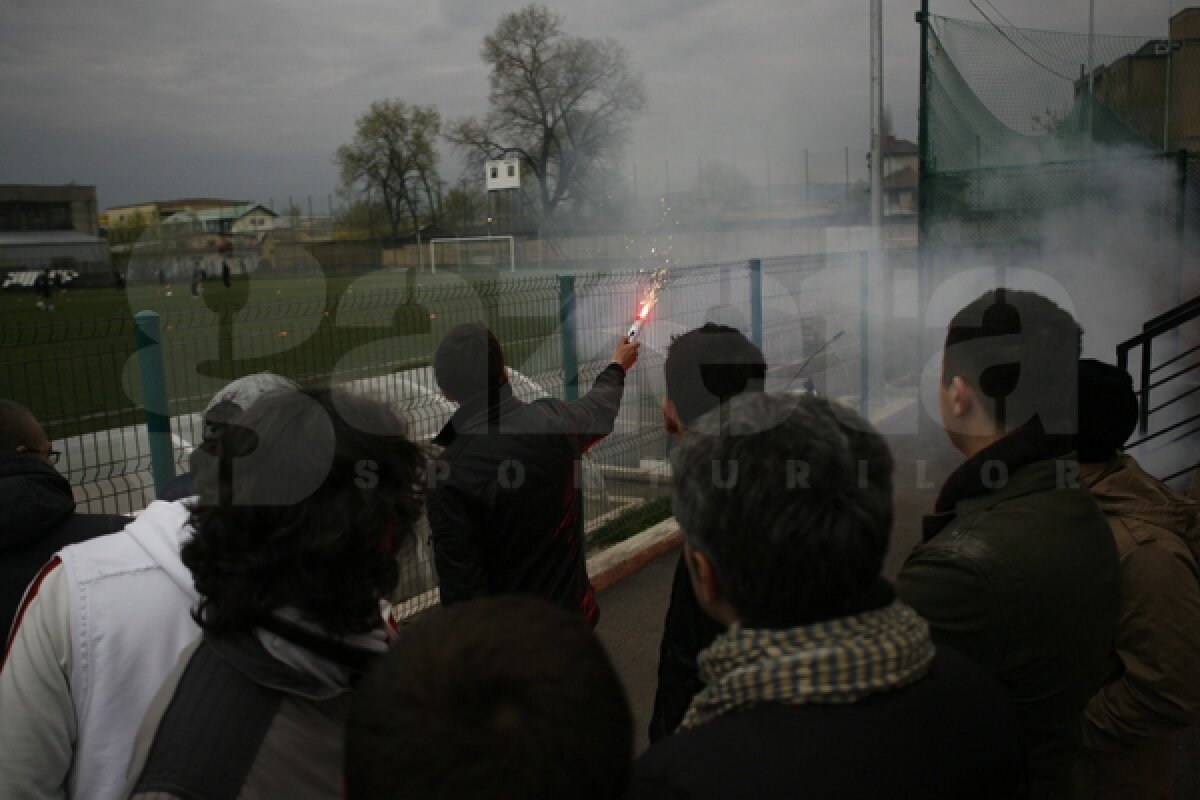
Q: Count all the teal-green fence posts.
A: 4